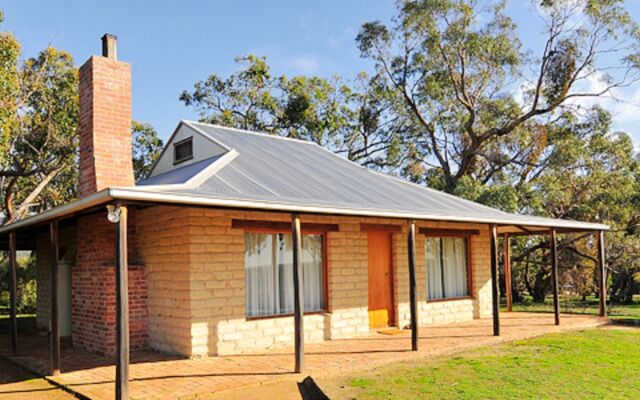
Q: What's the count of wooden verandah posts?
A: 9